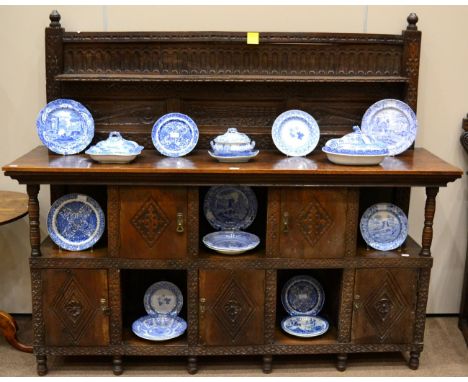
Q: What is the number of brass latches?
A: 5